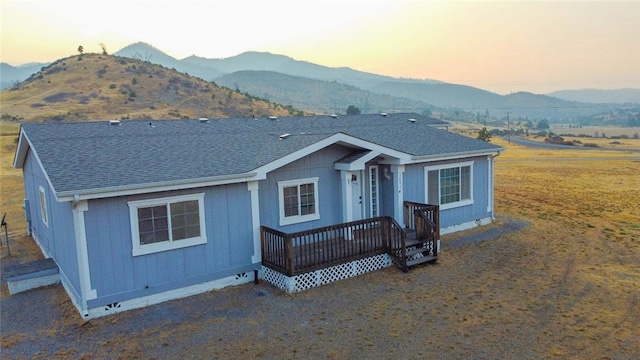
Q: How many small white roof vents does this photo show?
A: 7